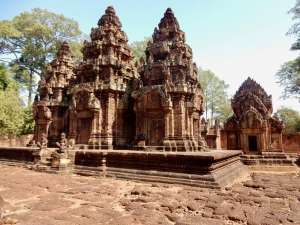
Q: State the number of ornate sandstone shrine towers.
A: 3